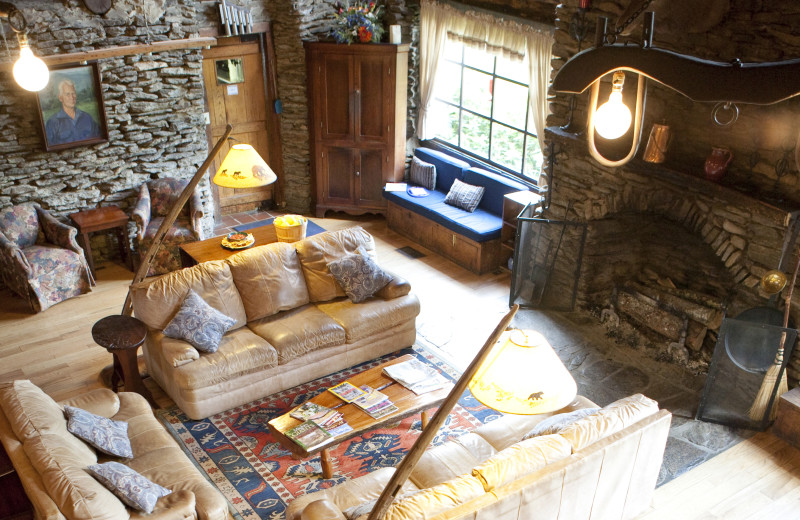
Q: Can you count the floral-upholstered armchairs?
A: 2